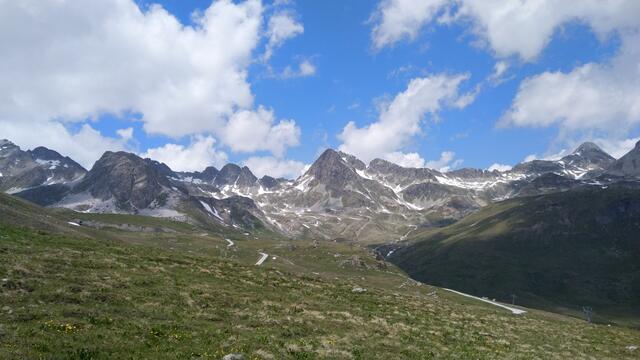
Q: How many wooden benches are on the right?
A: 0